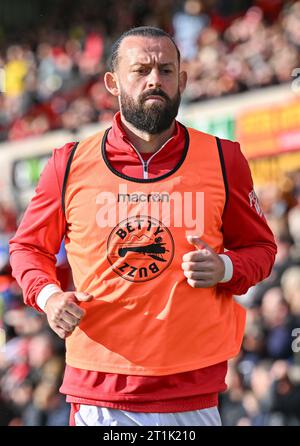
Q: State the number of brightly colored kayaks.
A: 0